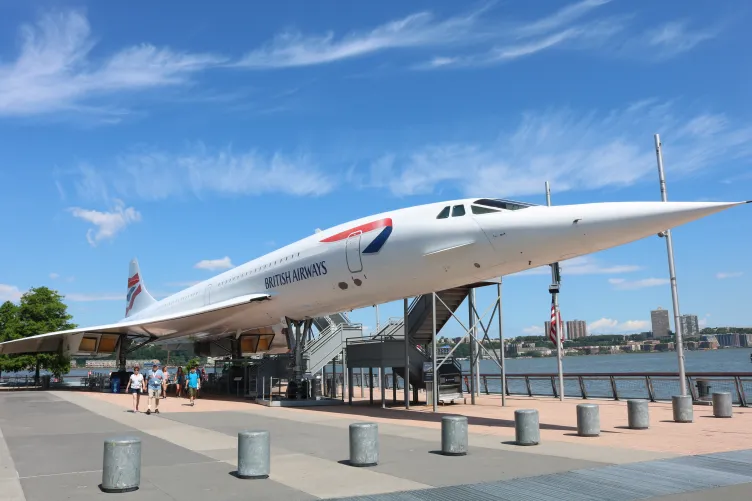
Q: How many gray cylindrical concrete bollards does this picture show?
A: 9